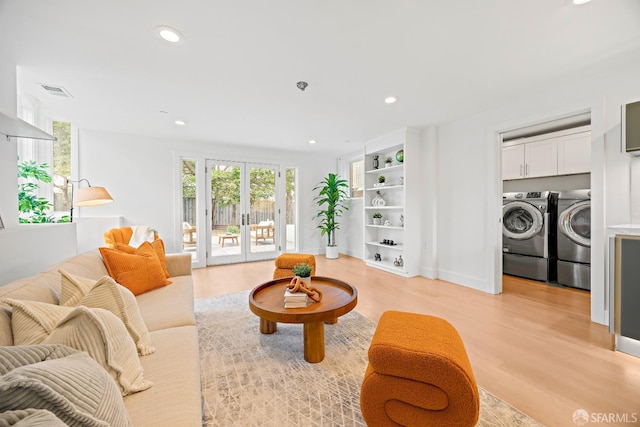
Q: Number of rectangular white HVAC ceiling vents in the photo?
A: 1